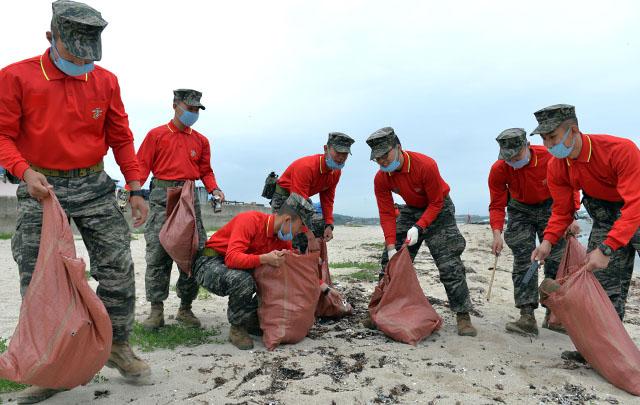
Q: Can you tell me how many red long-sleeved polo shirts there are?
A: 7